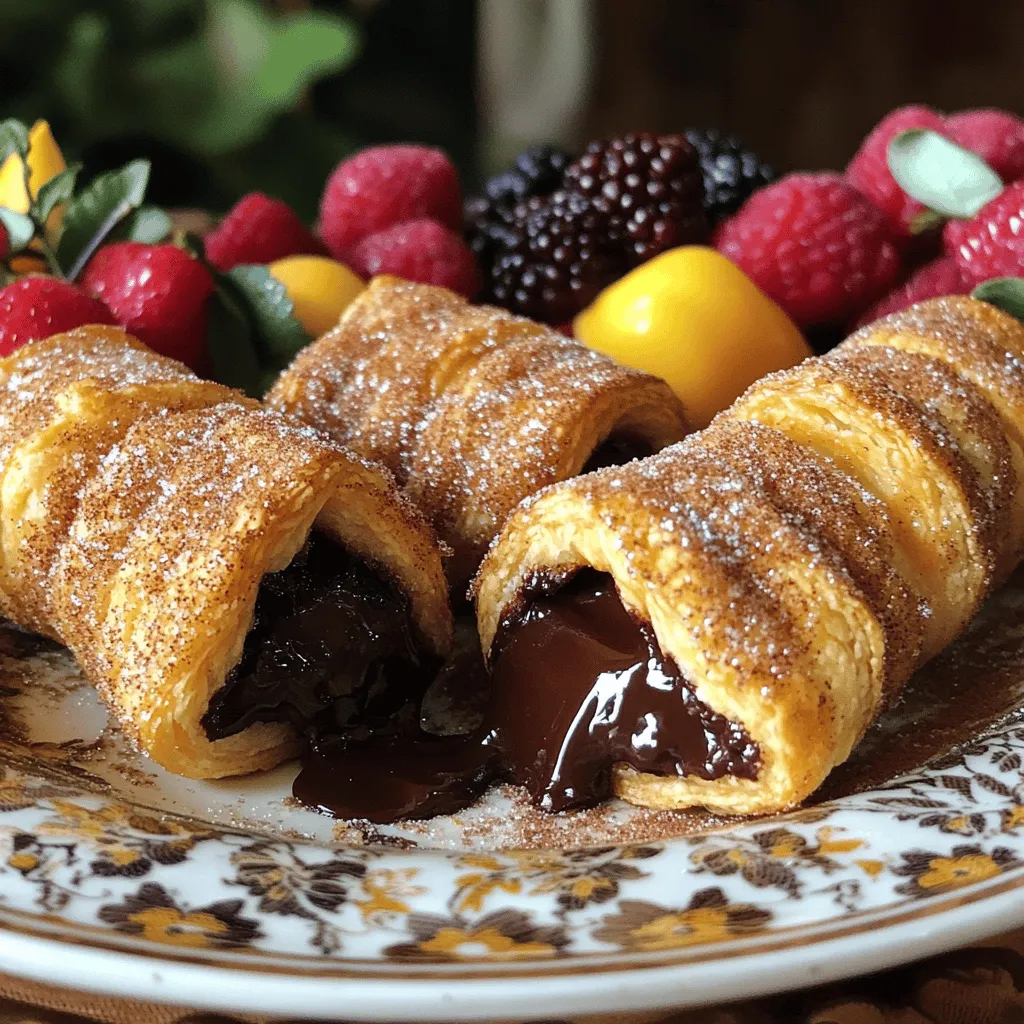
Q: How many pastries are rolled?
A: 3